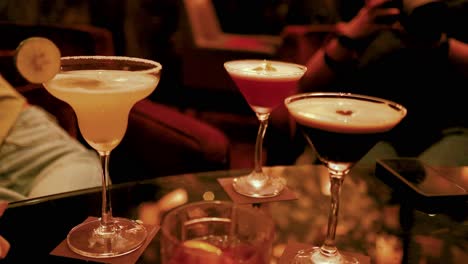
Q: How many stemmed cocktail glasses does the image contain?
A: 3